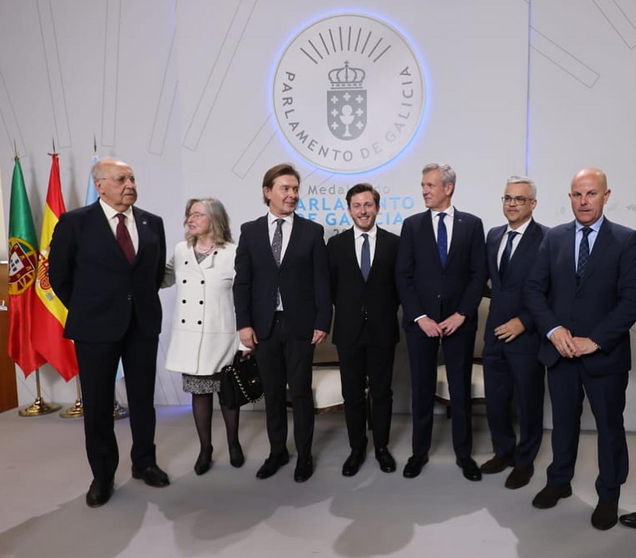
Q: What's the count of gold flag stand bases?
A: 3